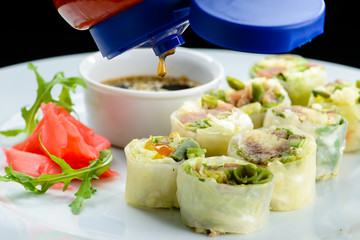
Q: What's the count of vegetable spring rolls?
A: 8